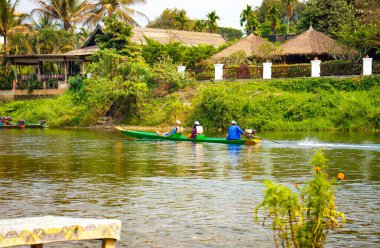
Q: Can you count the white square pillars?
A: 5